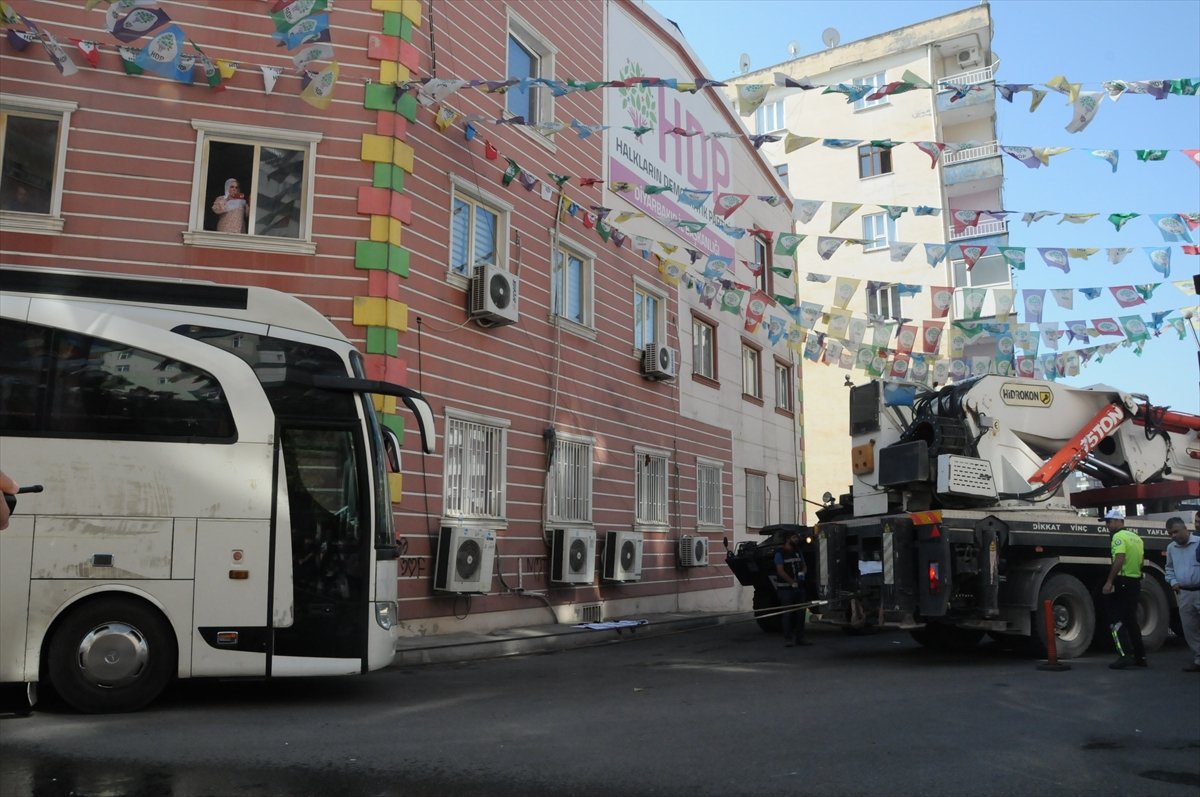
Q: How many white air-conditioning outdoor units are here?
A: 7